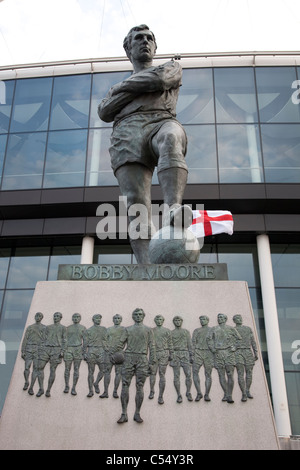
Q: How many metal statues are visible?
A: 12